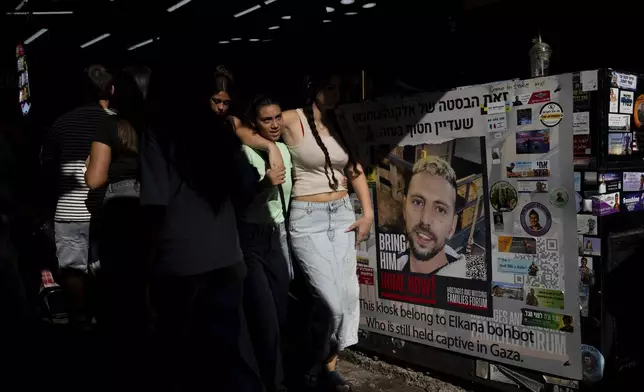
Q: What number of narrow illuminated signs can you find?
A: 1